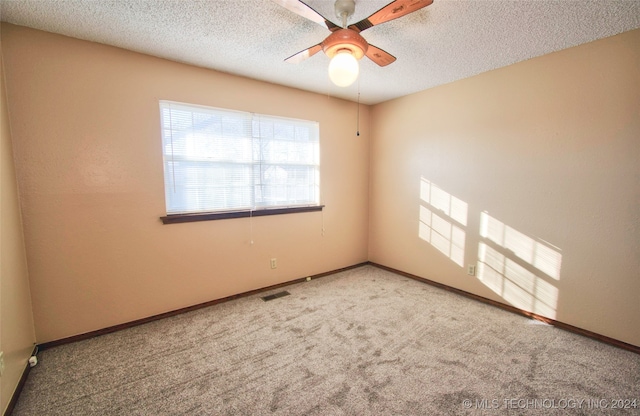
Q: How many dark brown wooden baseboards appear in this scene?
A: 3